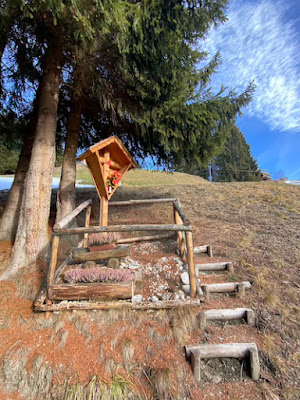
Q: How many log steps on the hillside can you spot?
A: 5